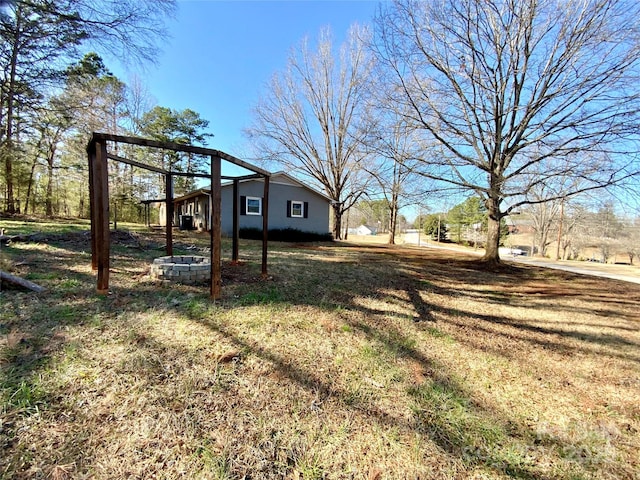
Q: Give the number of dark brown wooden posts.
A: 6